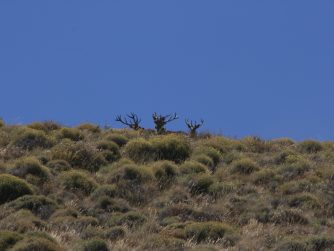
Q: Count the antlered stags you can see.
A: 3